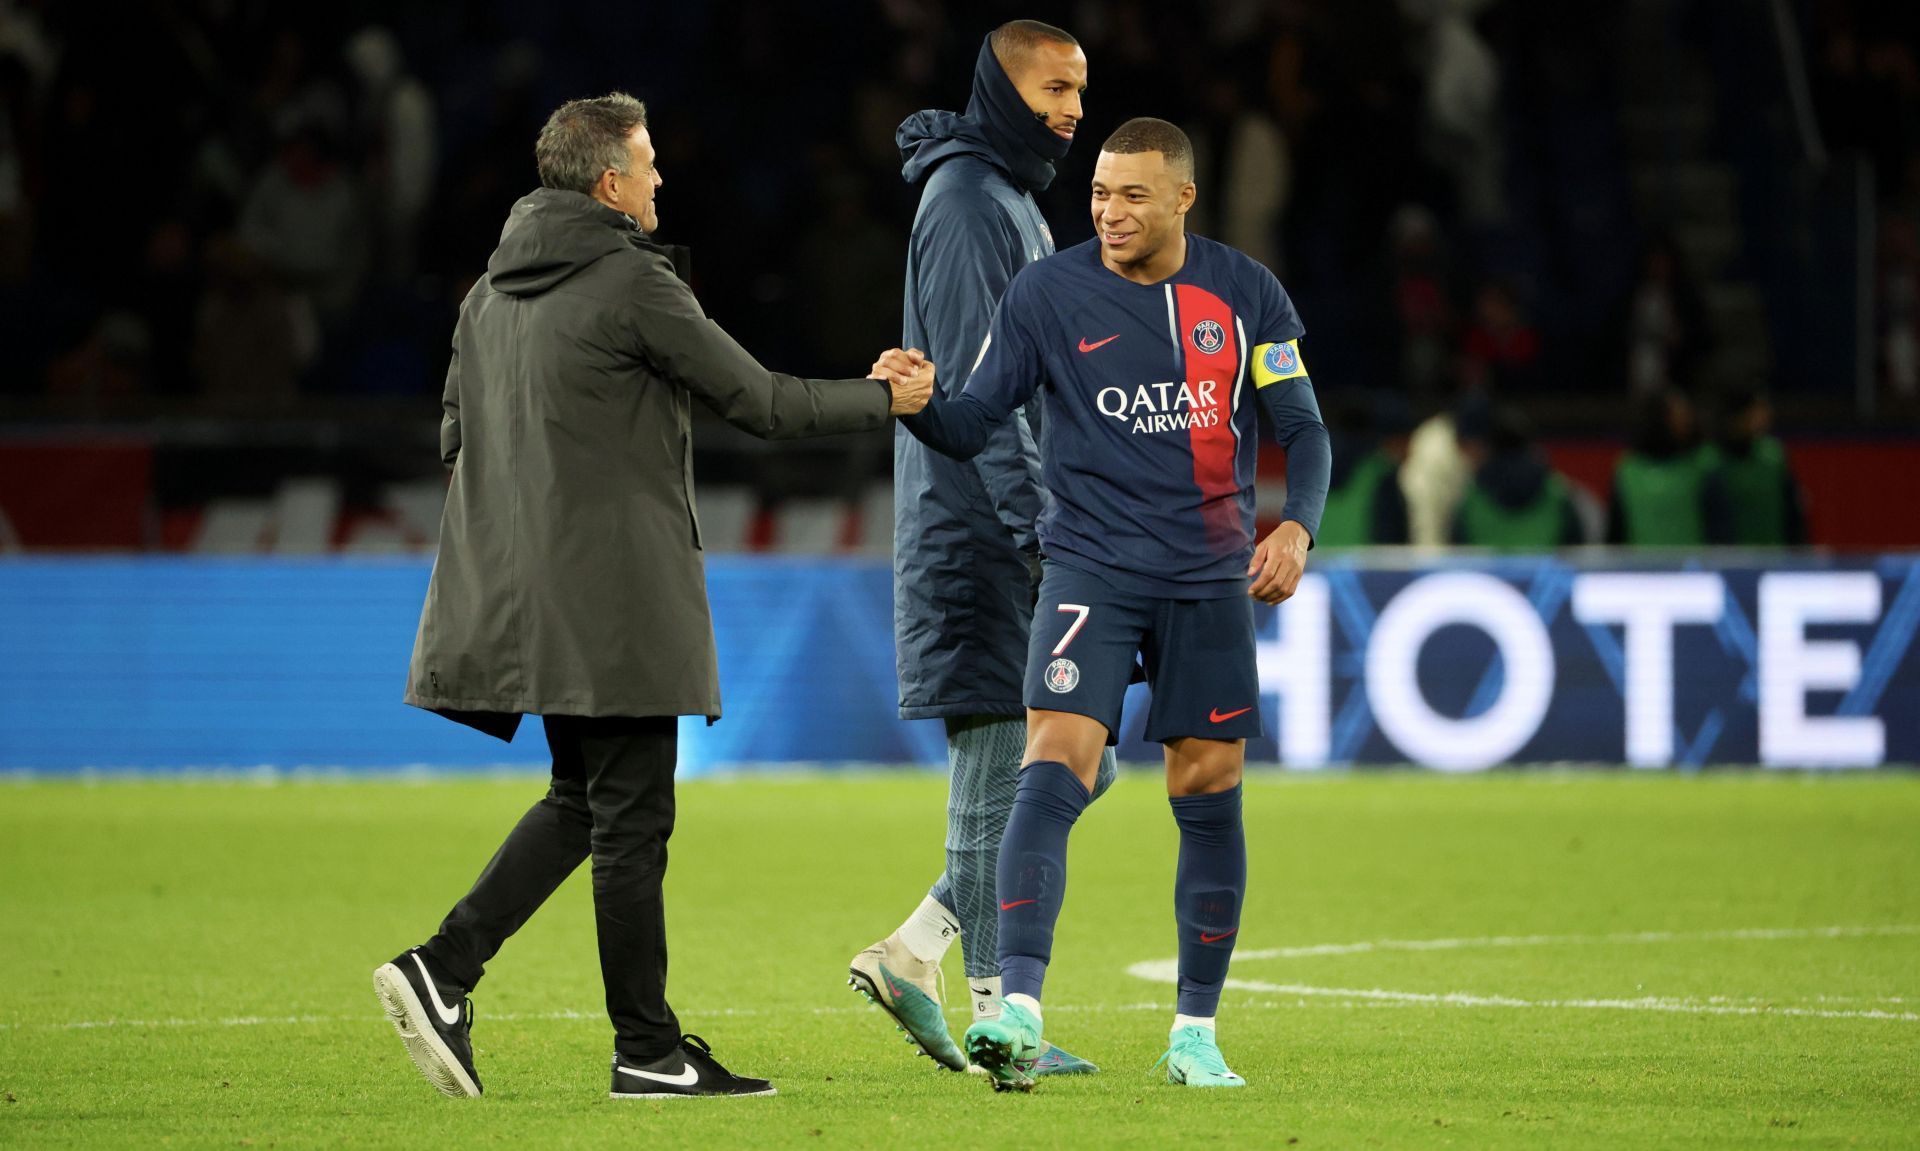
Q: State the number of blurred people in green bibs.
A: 4